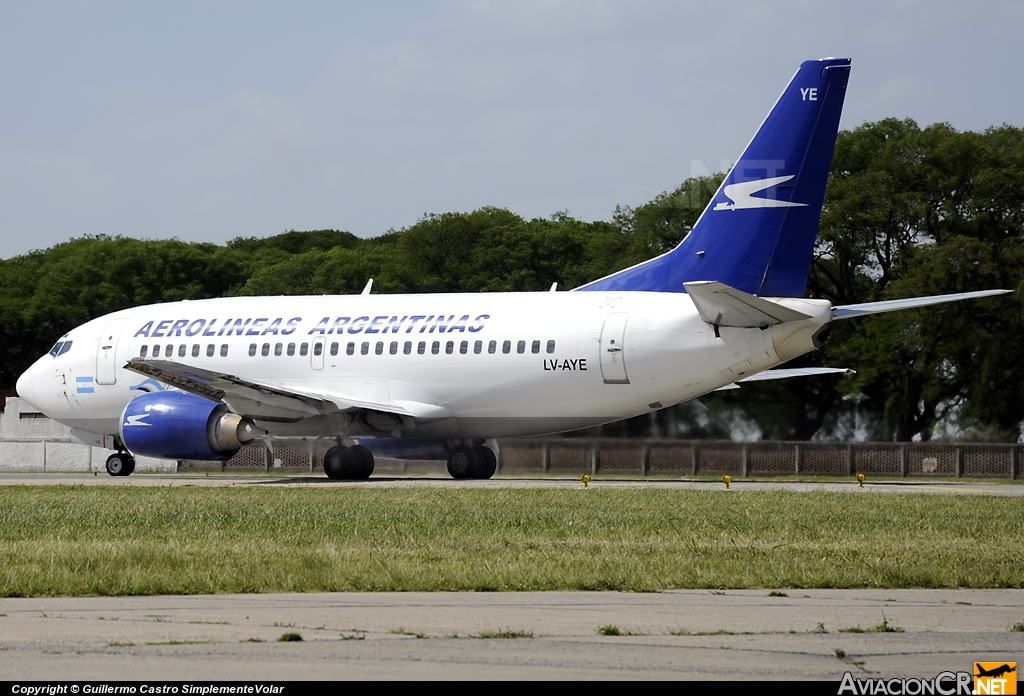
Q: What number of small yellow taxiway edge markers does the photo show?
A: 3